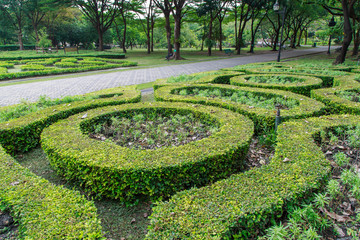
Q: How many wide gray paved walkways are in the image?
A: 1